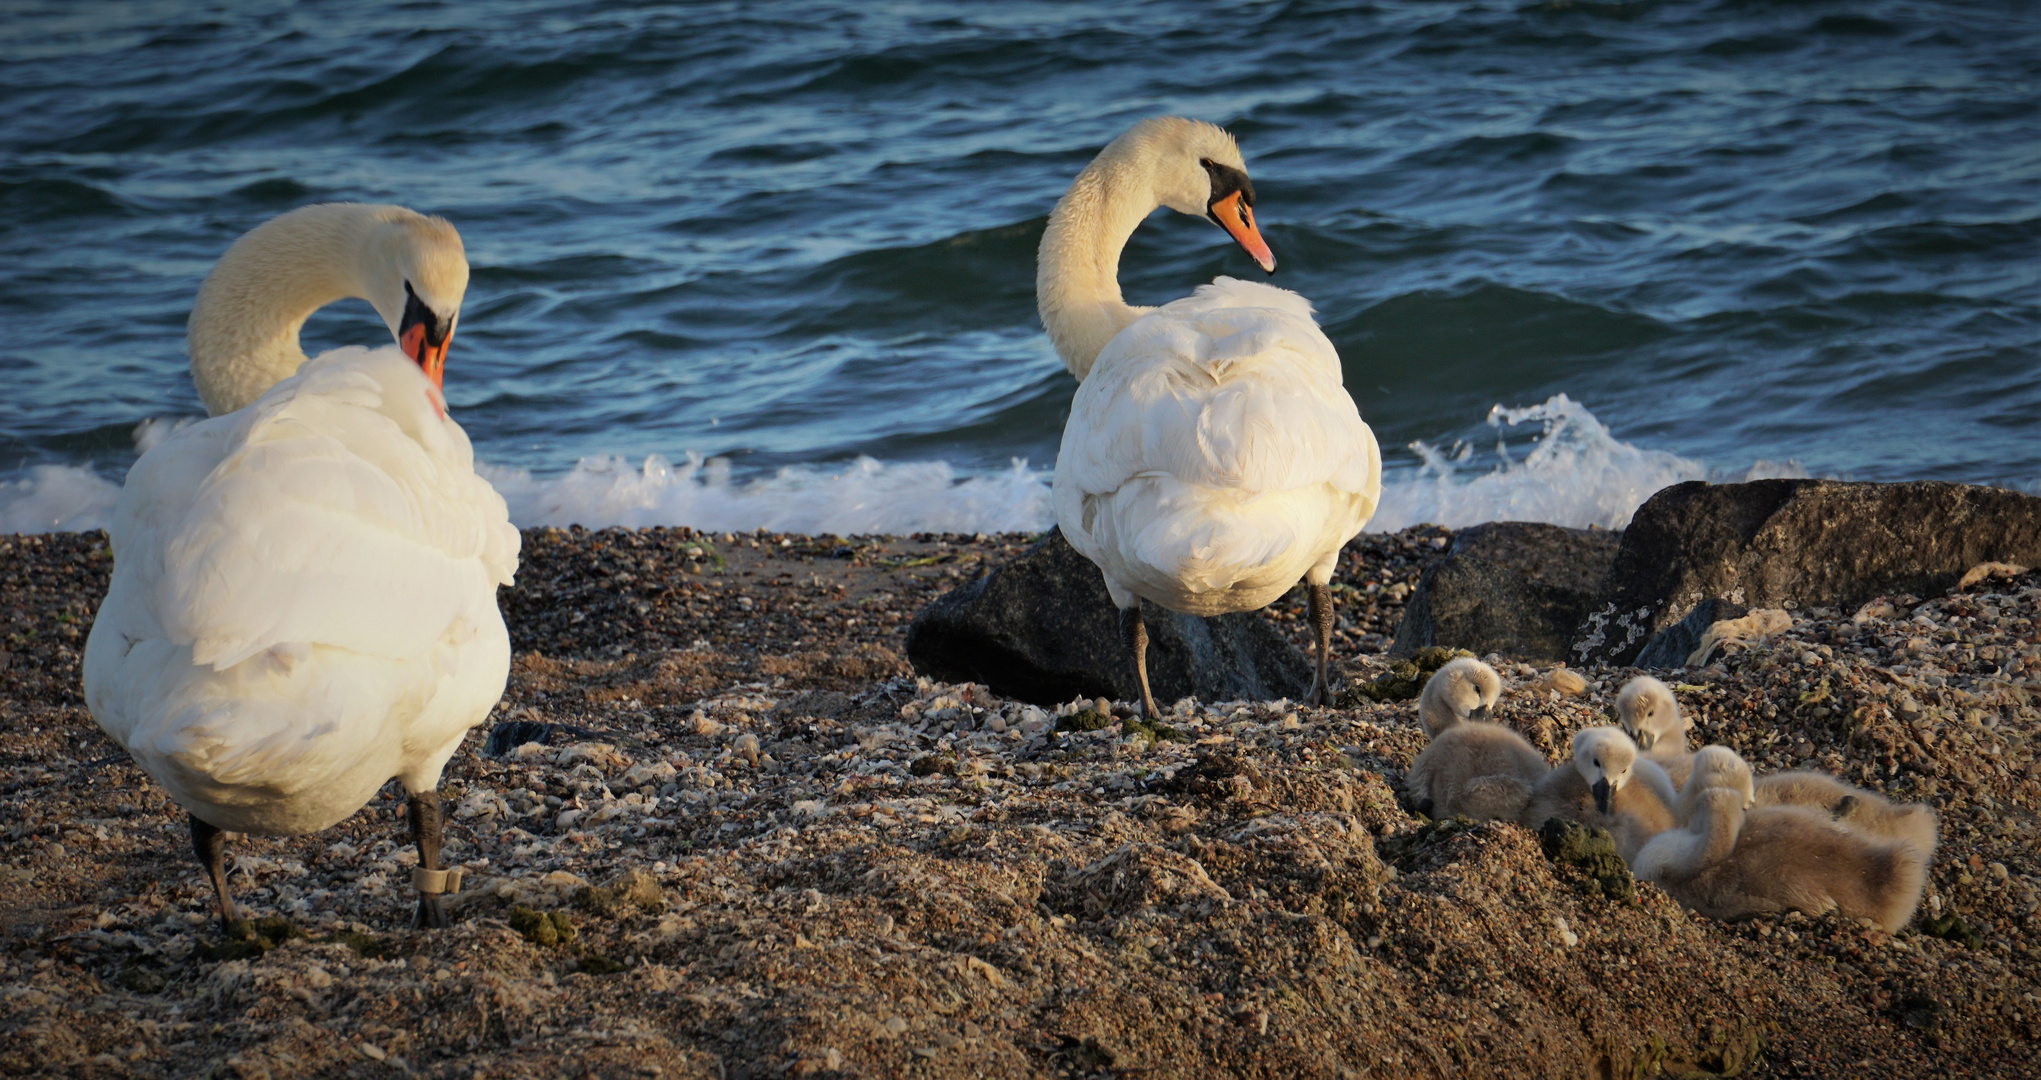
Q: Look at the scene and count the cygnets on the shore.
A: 5